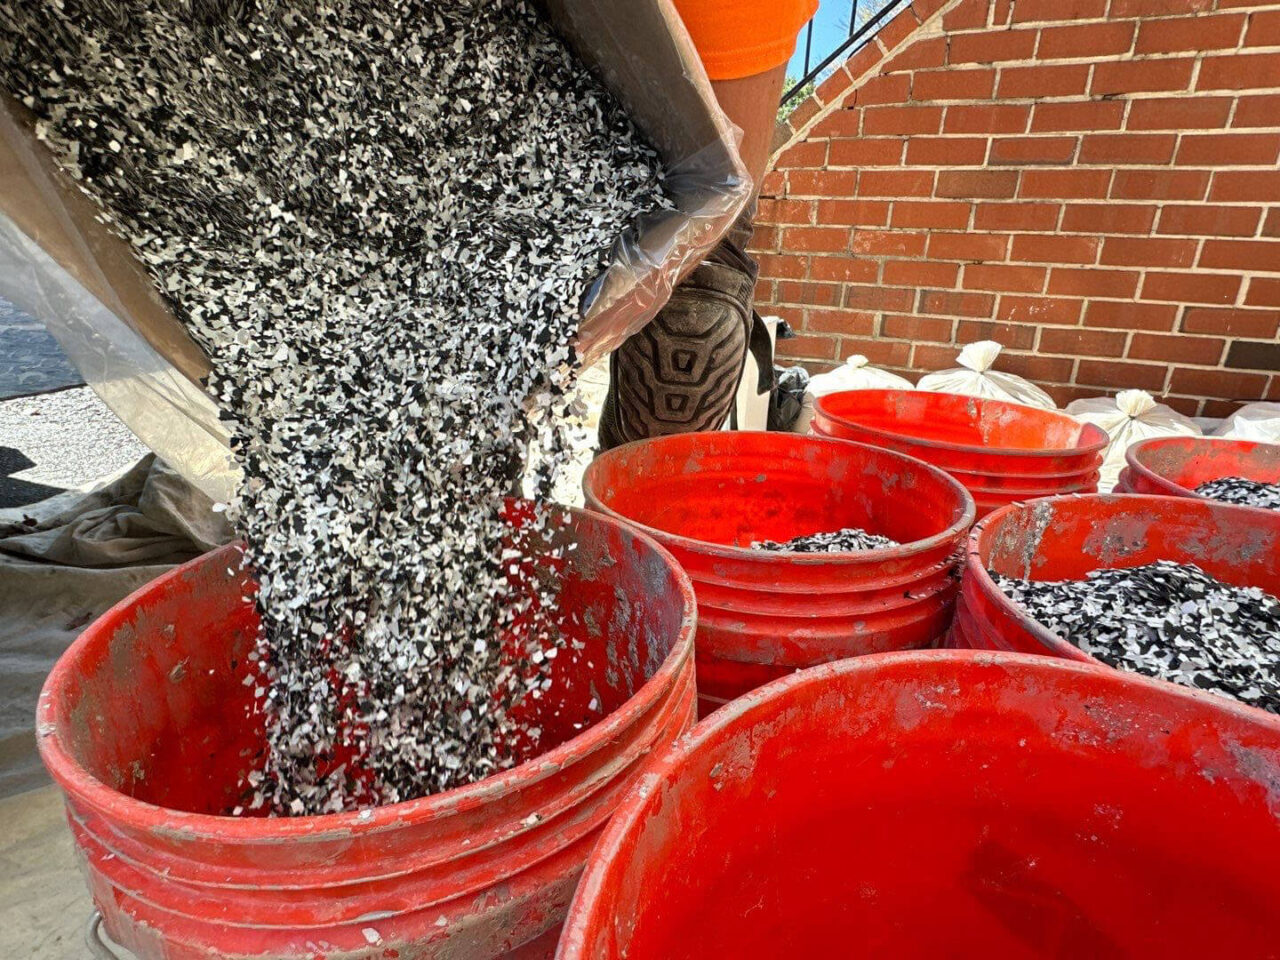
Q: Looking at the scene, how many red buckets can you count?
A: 6